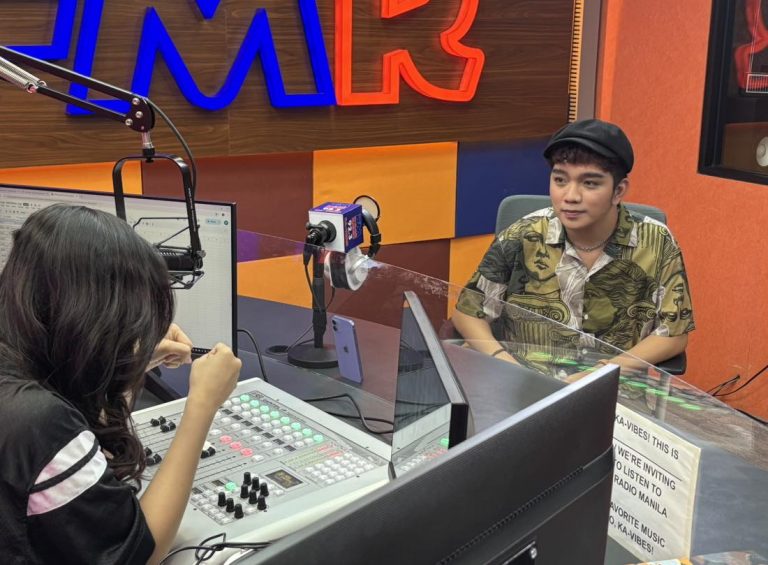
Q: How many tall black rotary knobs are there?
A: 9